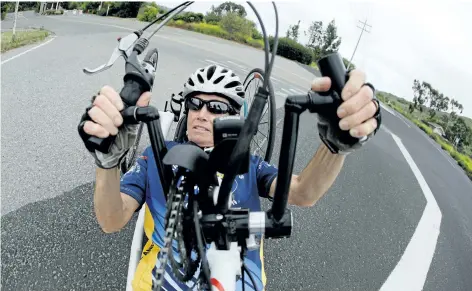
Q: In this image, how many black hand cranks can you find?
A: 2